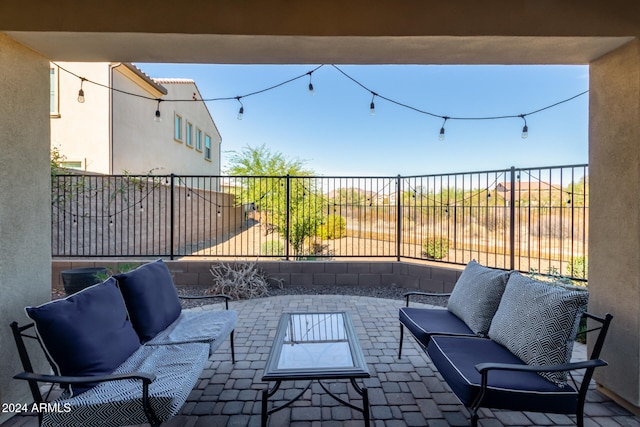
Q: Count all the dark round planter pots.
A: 1